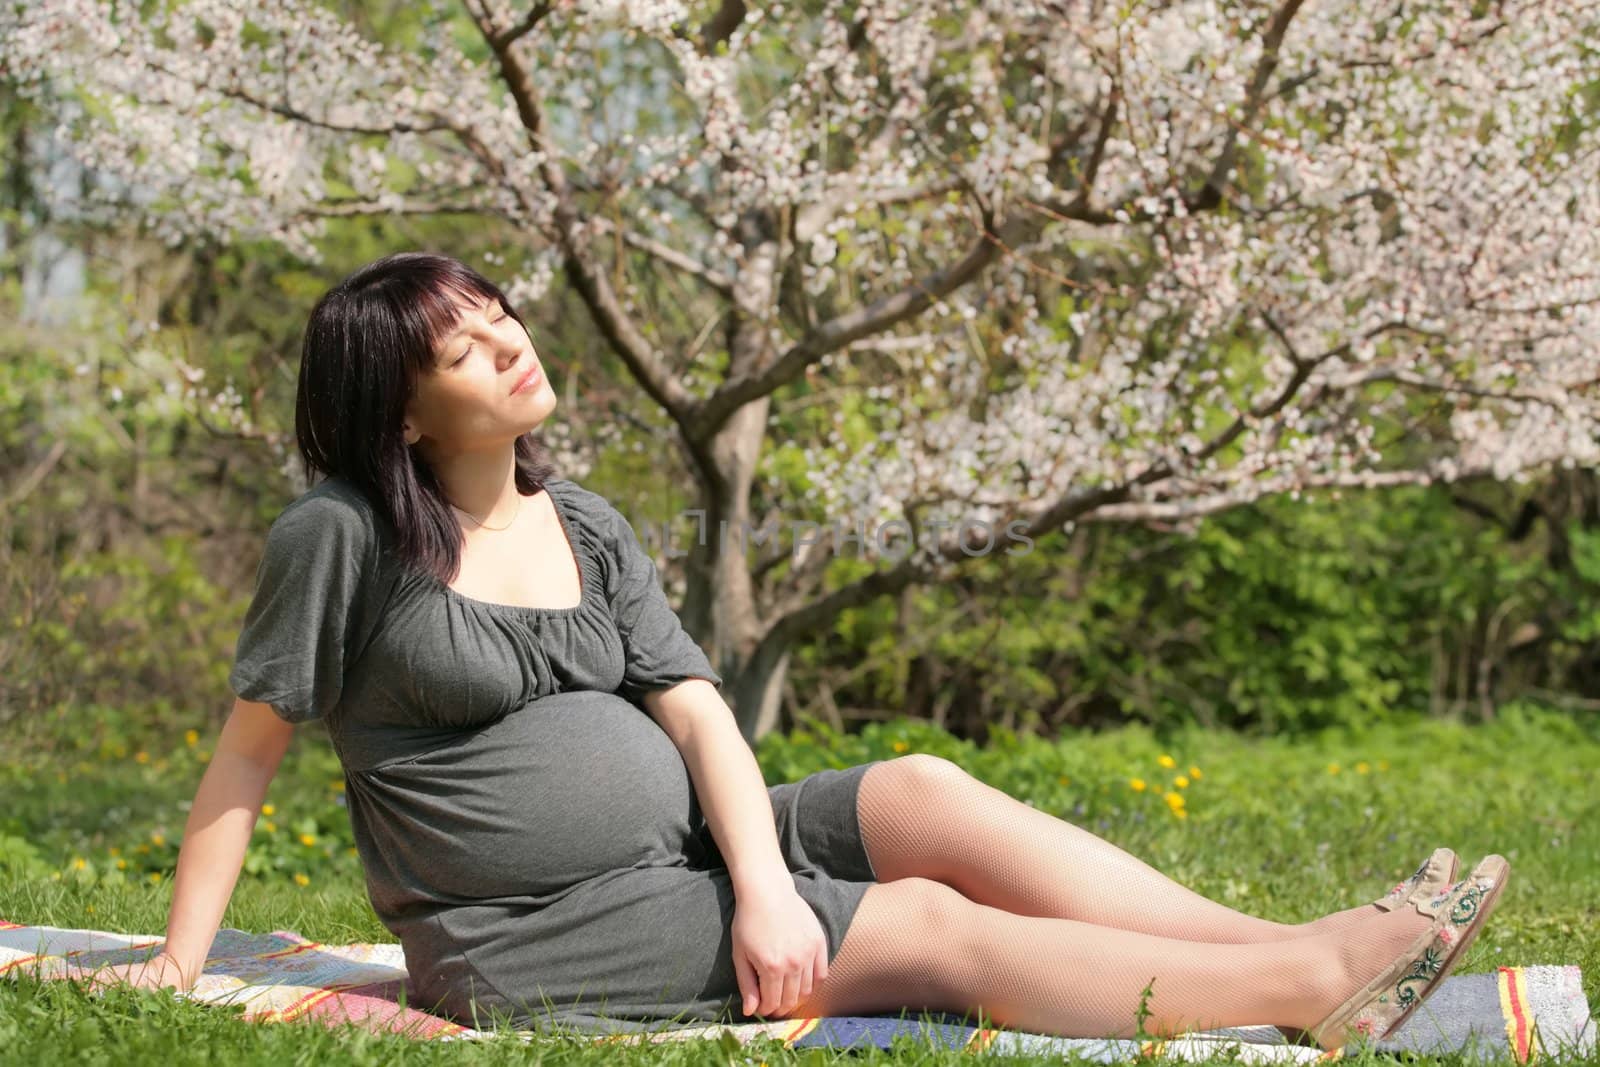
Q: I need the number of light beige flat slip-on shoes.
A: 2